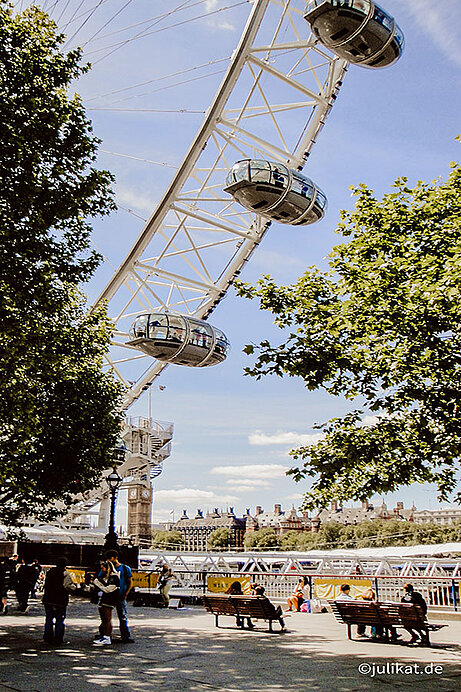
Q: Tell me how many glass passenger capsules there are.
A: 3